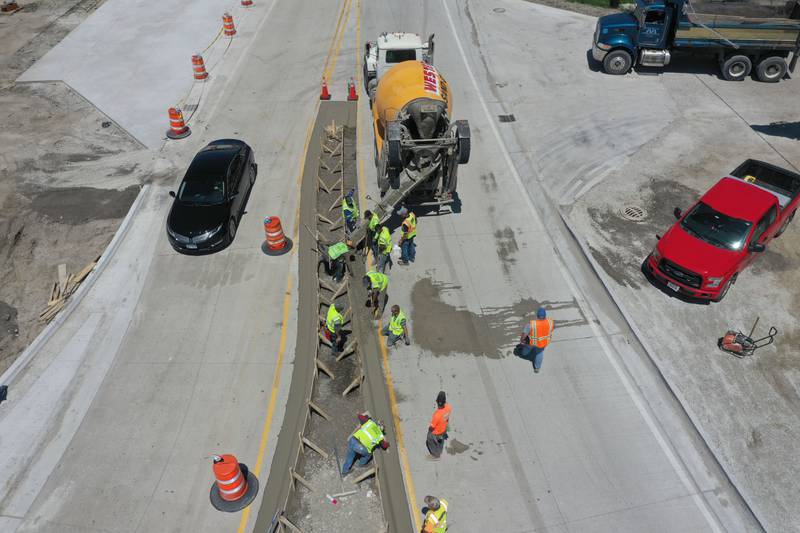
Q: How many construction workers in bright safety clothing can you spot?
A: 12